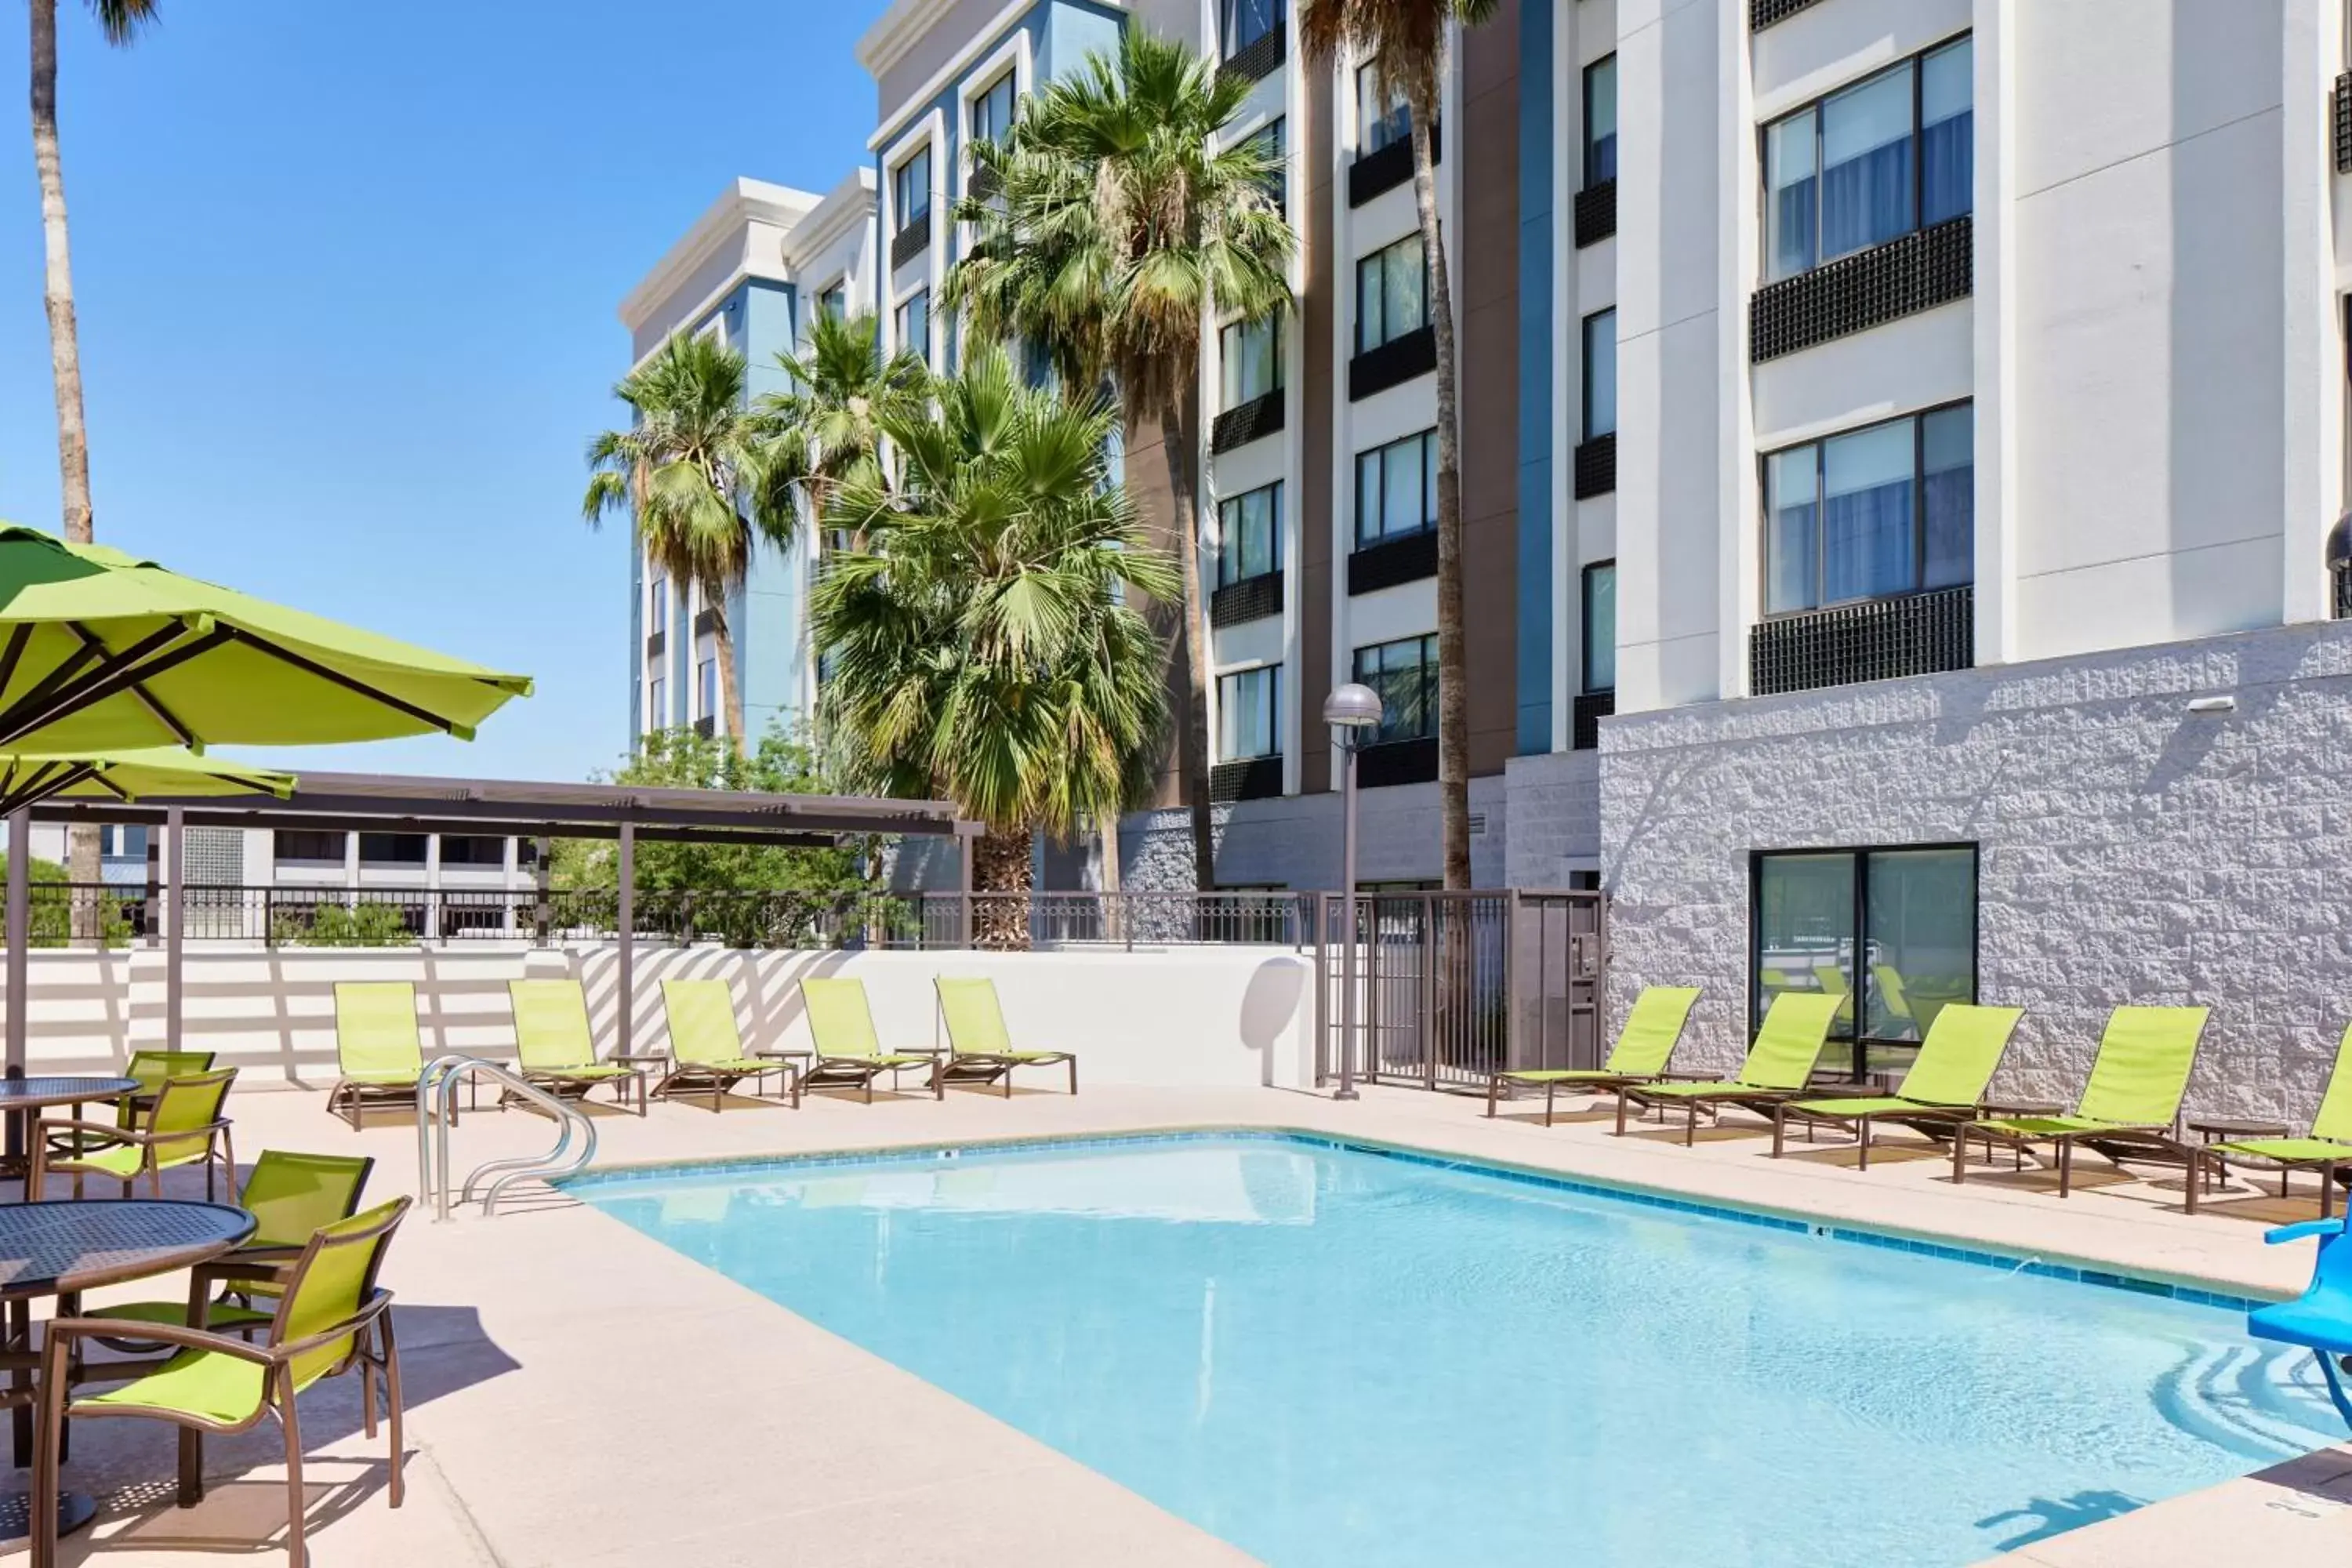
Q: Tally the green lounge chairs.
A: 10